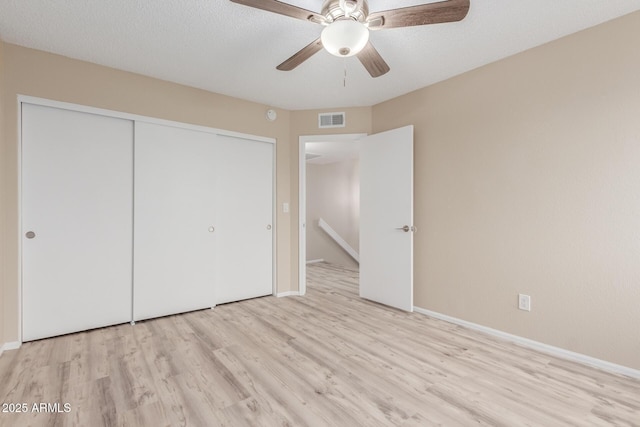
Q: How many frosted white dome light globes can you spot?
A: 1